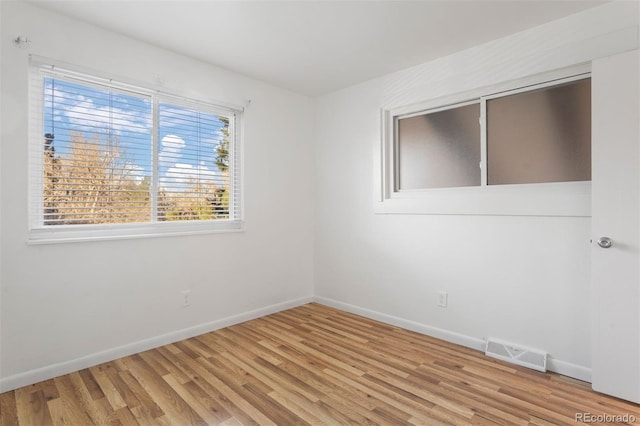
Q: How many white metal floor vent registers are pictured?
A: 1